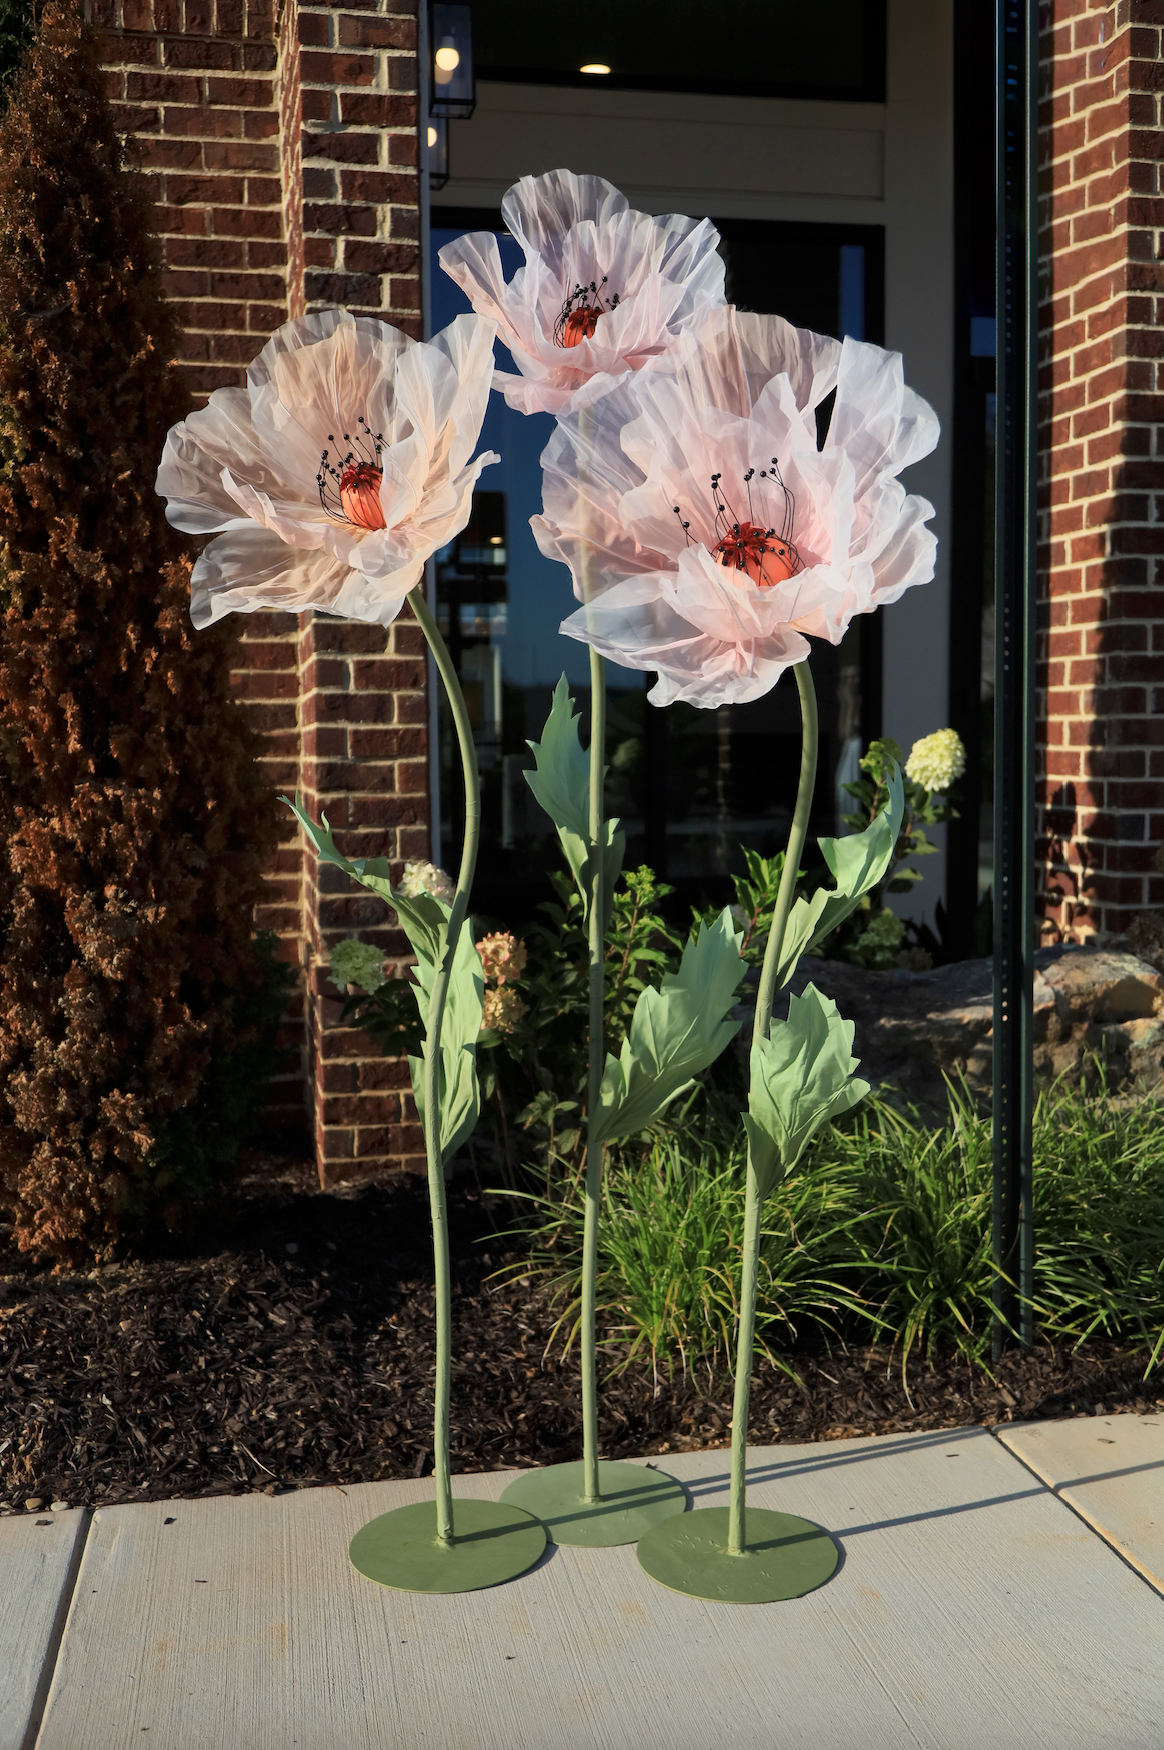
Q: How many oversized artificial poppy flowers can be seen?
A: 3